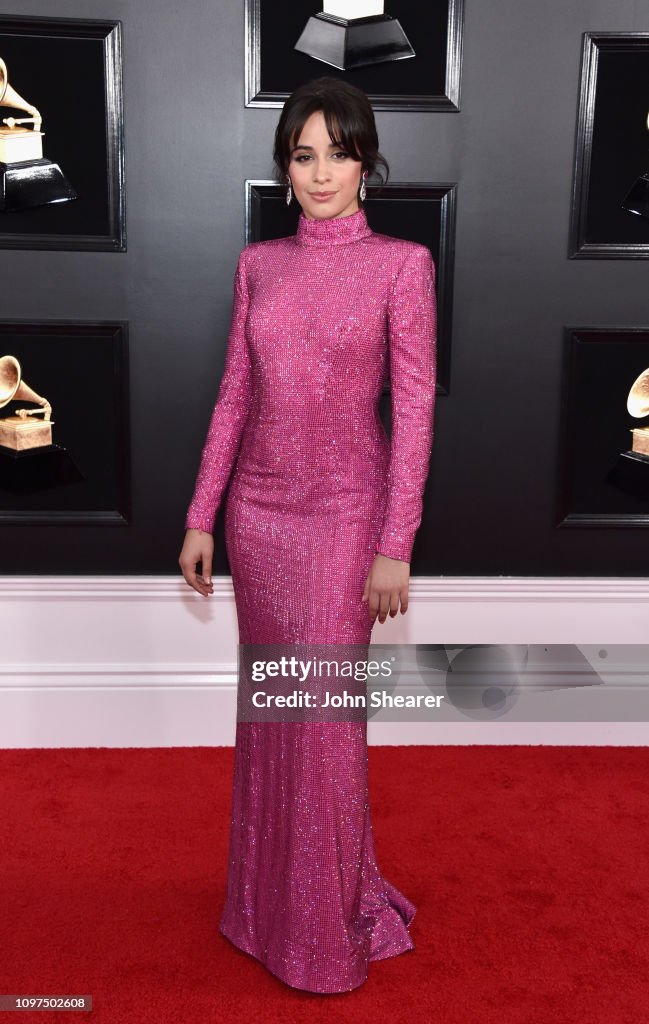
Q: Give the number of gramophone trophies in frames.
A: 5